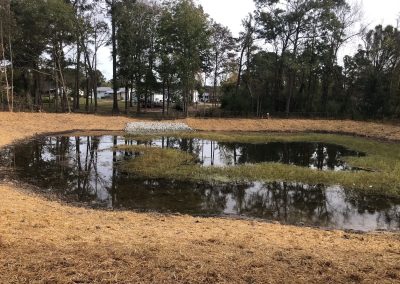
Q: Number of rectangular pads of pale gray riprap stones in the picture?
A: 1